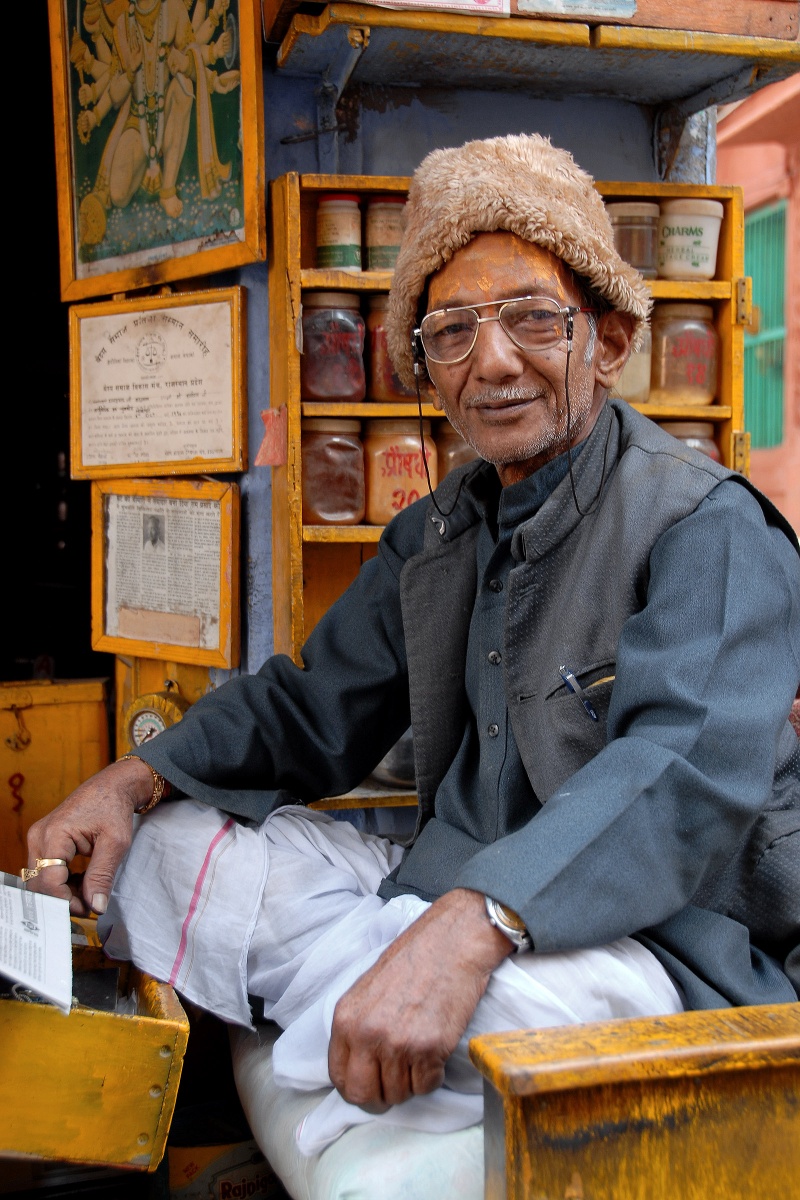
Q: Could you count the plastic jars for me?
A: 12